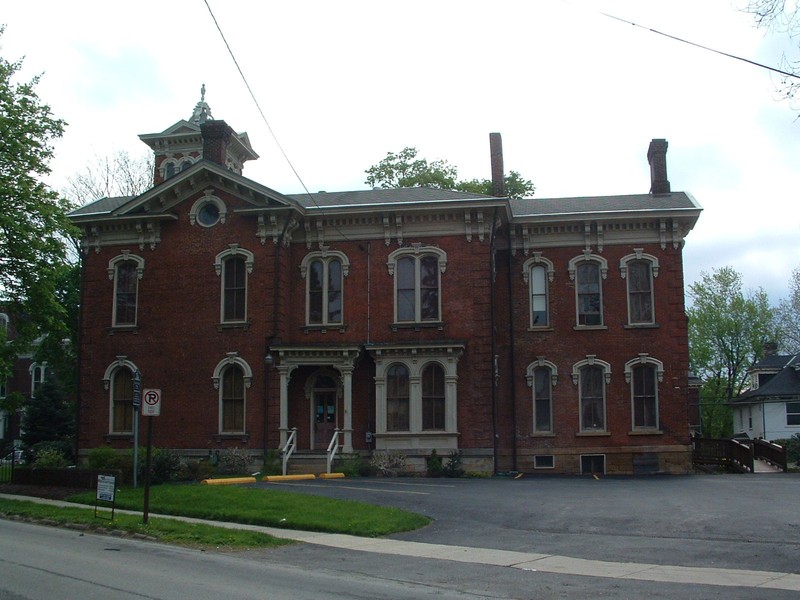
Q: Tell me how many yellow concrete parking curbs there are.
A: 3